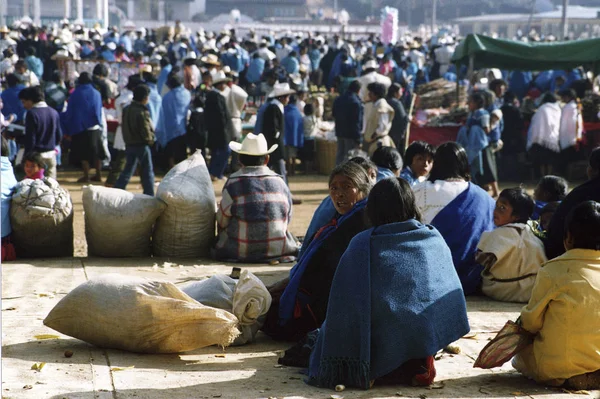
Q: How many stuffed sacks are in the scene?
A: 5